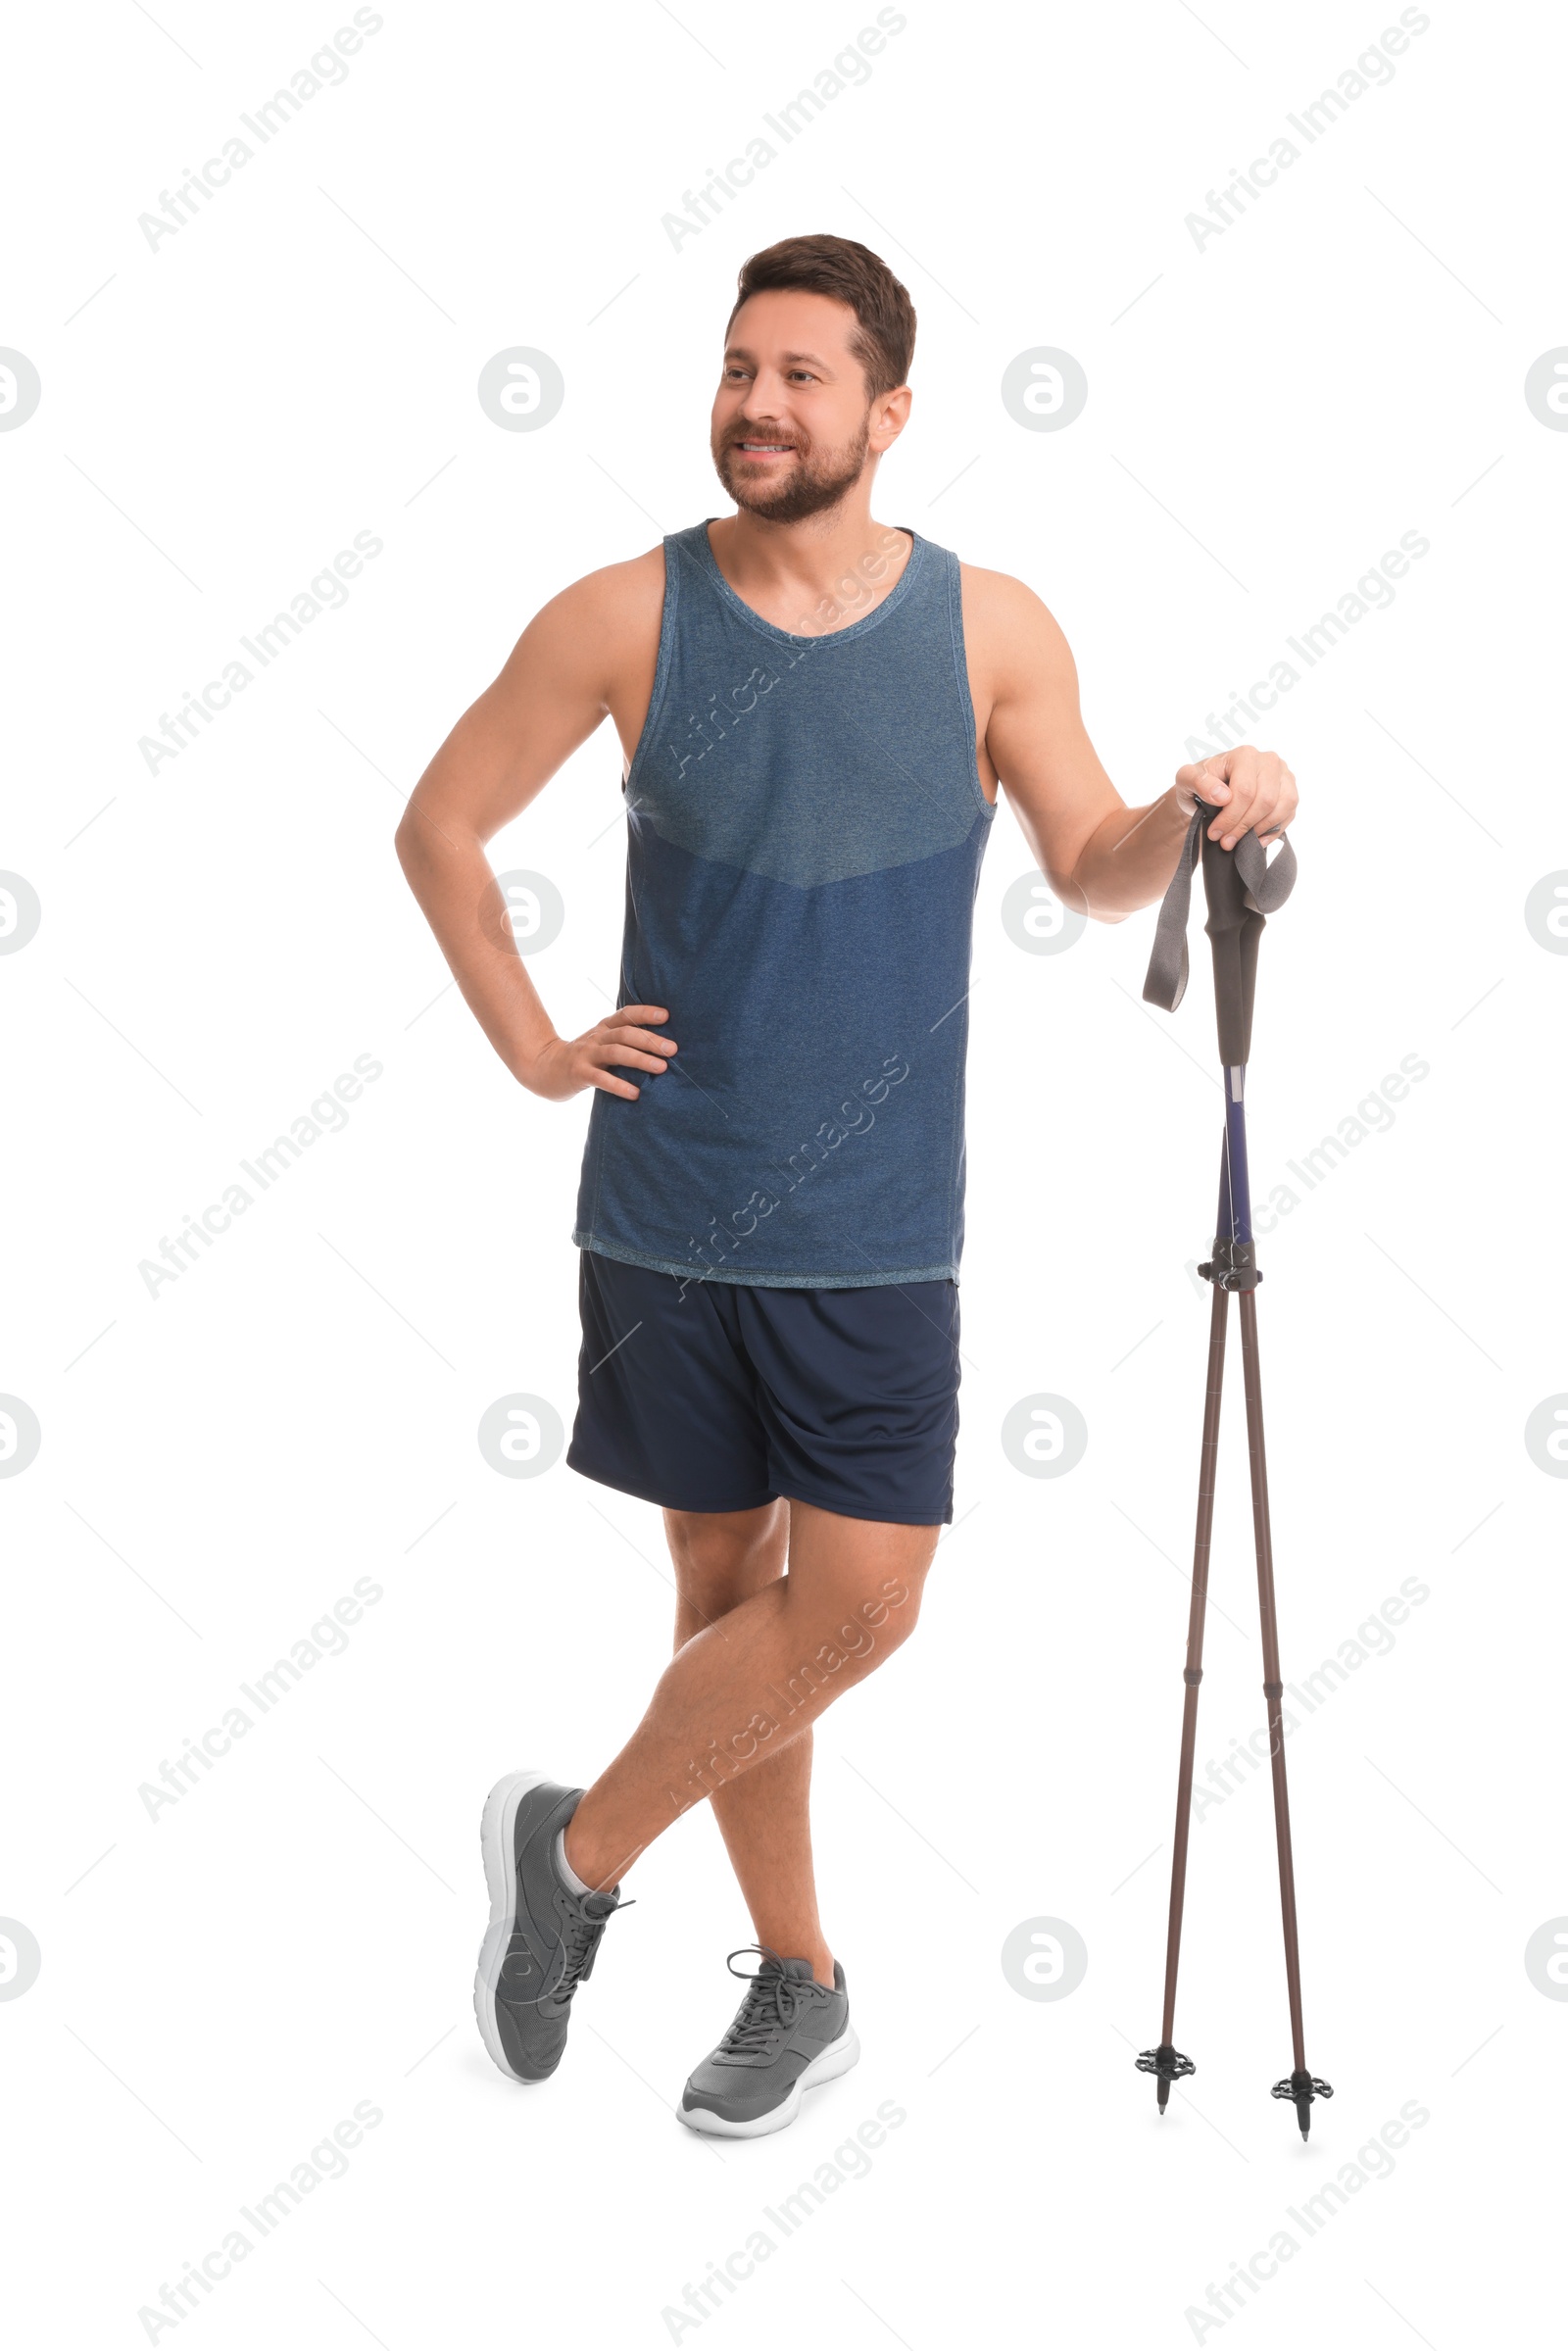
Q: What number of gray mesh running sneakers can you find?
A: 2